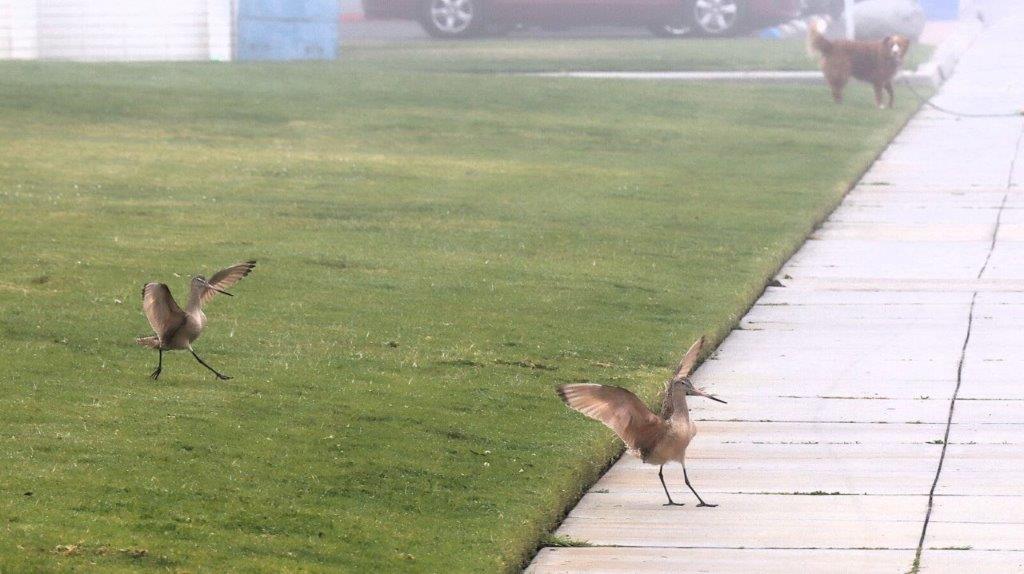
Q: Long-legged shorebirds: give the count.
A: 2